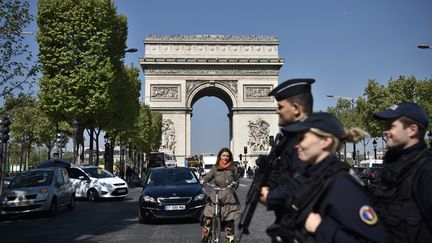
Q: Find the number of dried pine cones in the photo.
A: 0